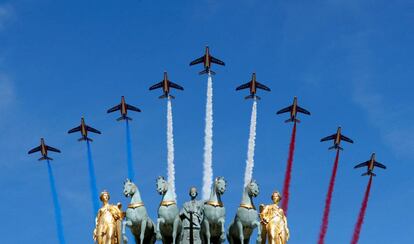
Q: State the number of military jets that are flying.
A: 9